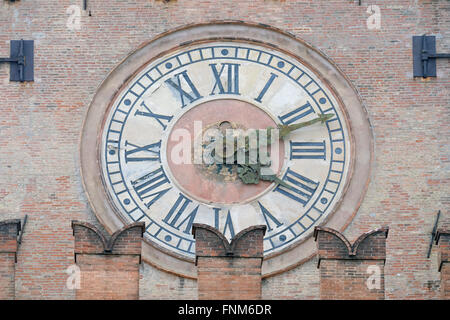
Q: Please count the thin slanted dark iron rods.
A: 2